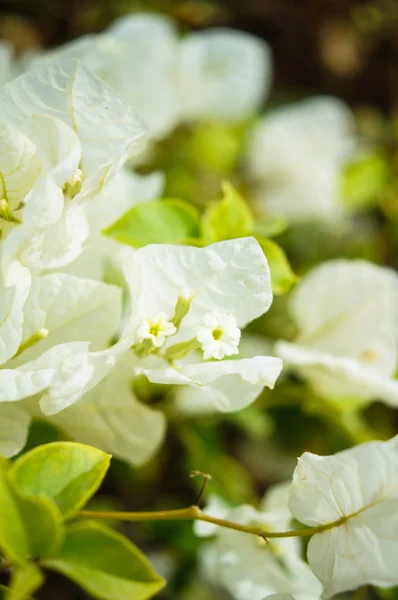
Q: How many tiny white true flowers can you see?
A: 2